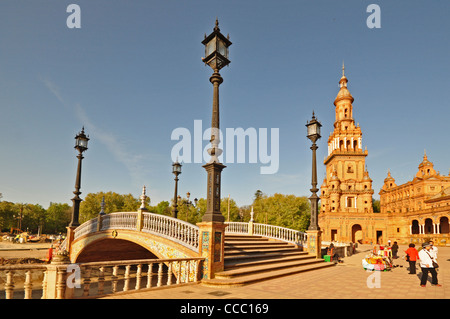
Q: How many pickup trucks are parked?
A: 0